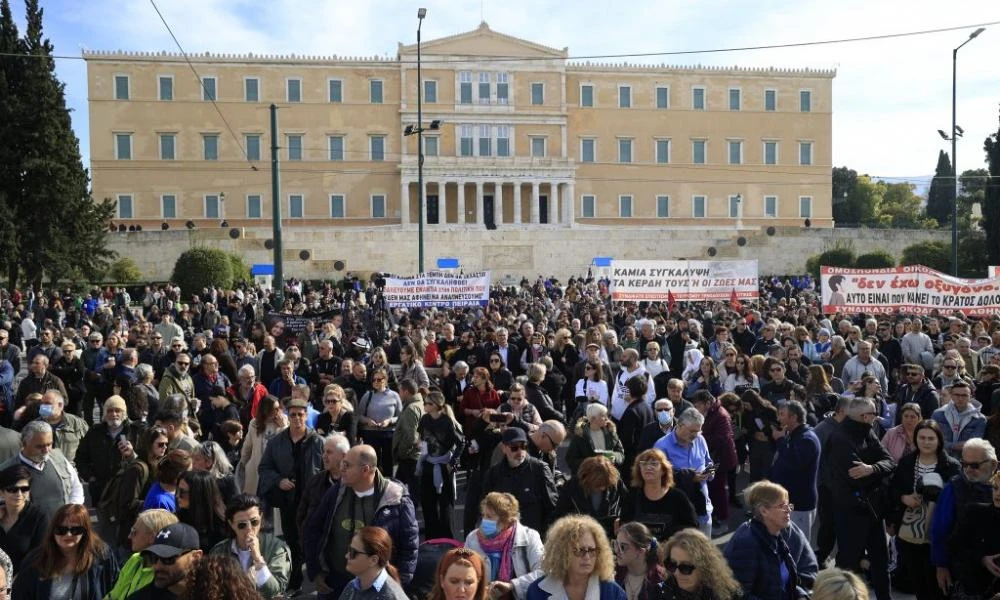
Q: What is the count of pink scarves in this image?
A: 1